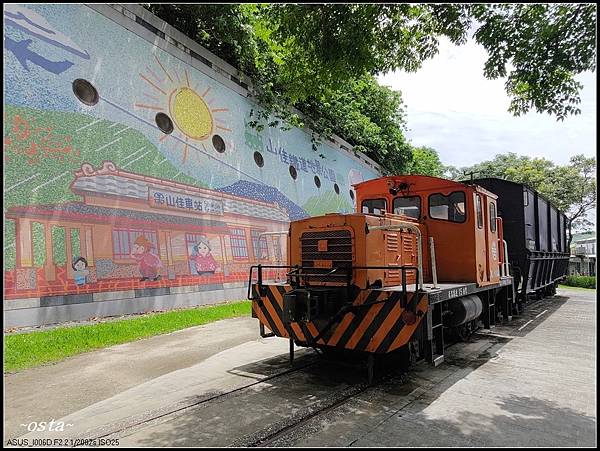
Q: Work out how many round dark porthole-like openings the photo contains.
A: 8